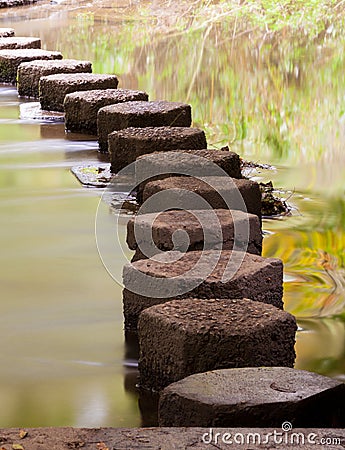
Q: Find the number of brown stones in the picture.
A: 14